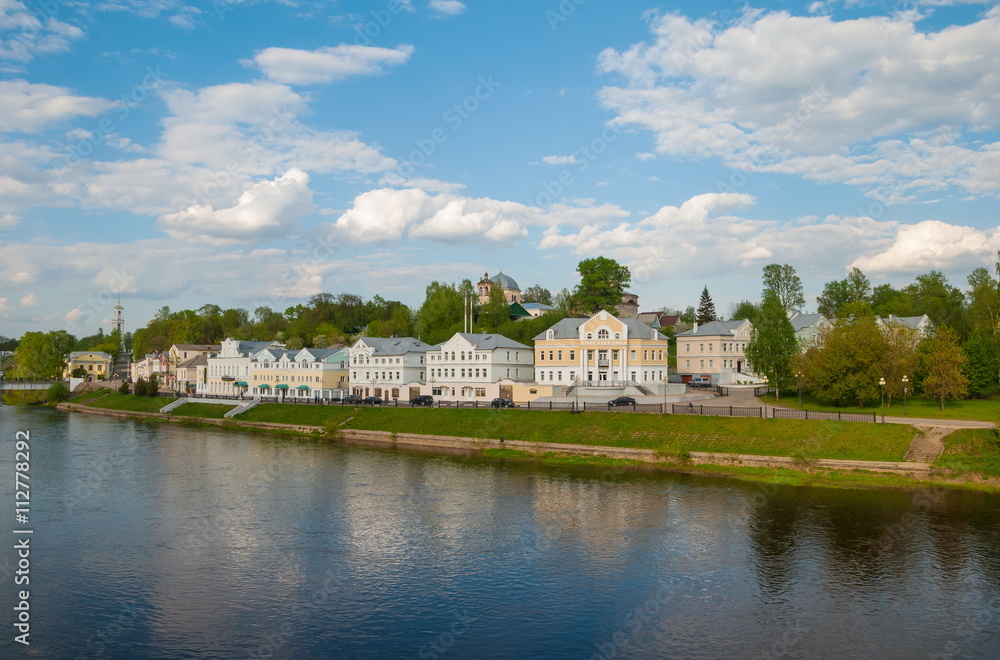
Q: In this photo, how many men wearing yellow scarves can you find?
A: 0